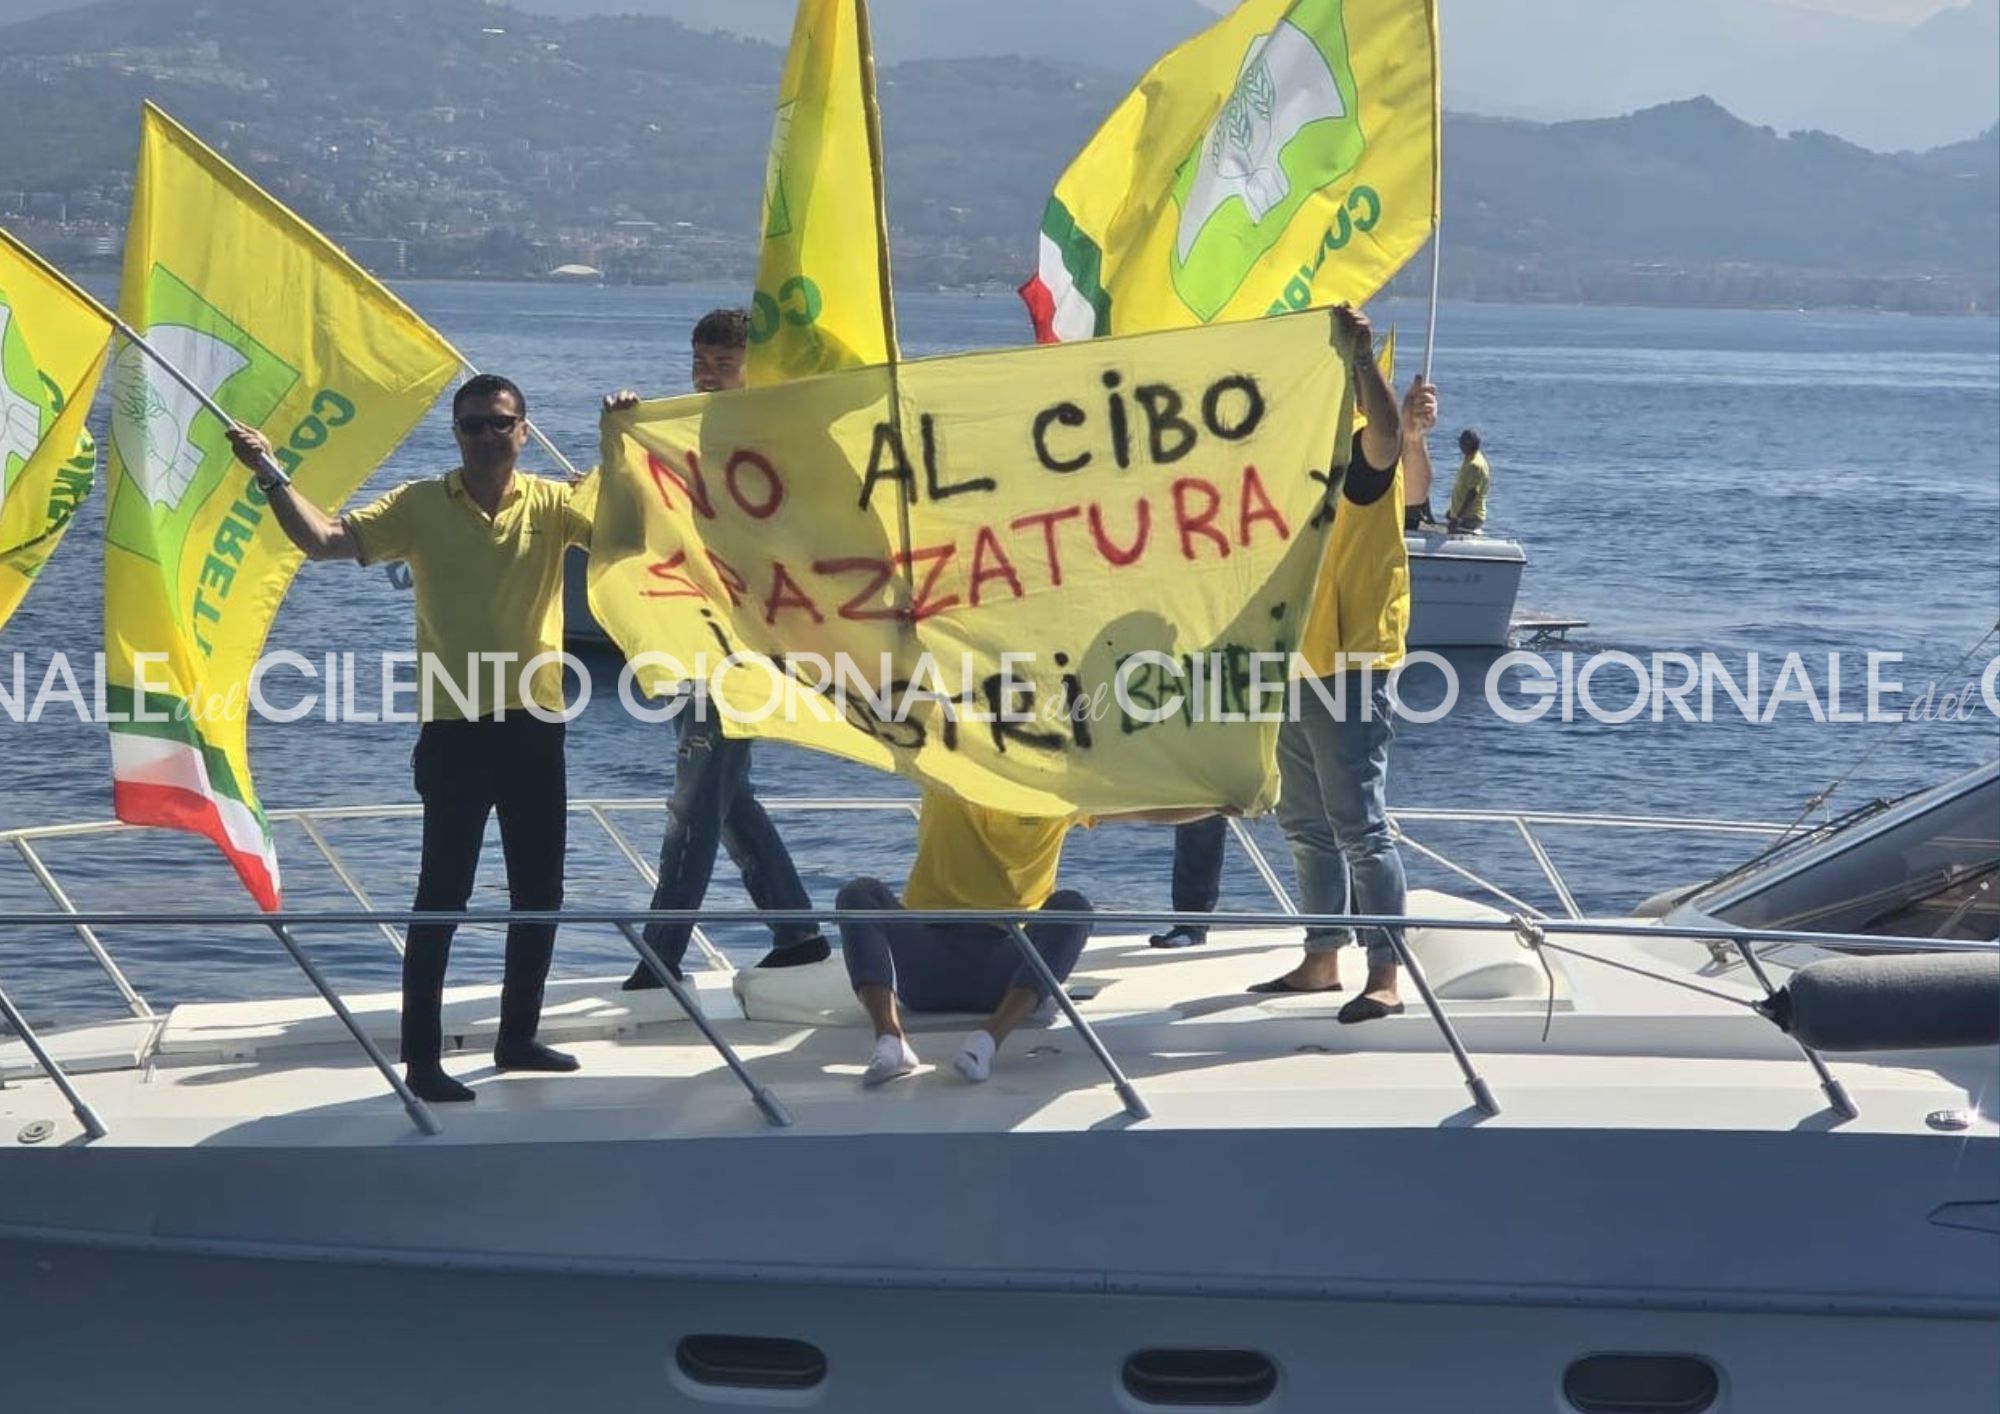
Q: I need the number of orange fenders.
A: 0